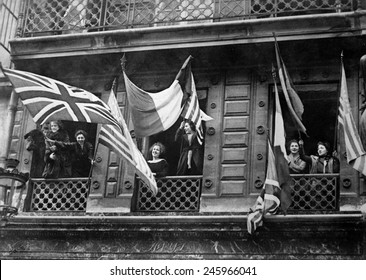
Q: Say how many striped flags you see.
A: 3